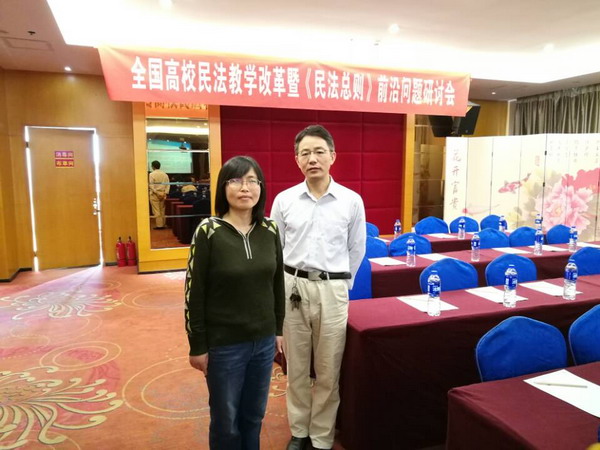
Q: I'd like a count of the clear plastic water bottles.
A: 11